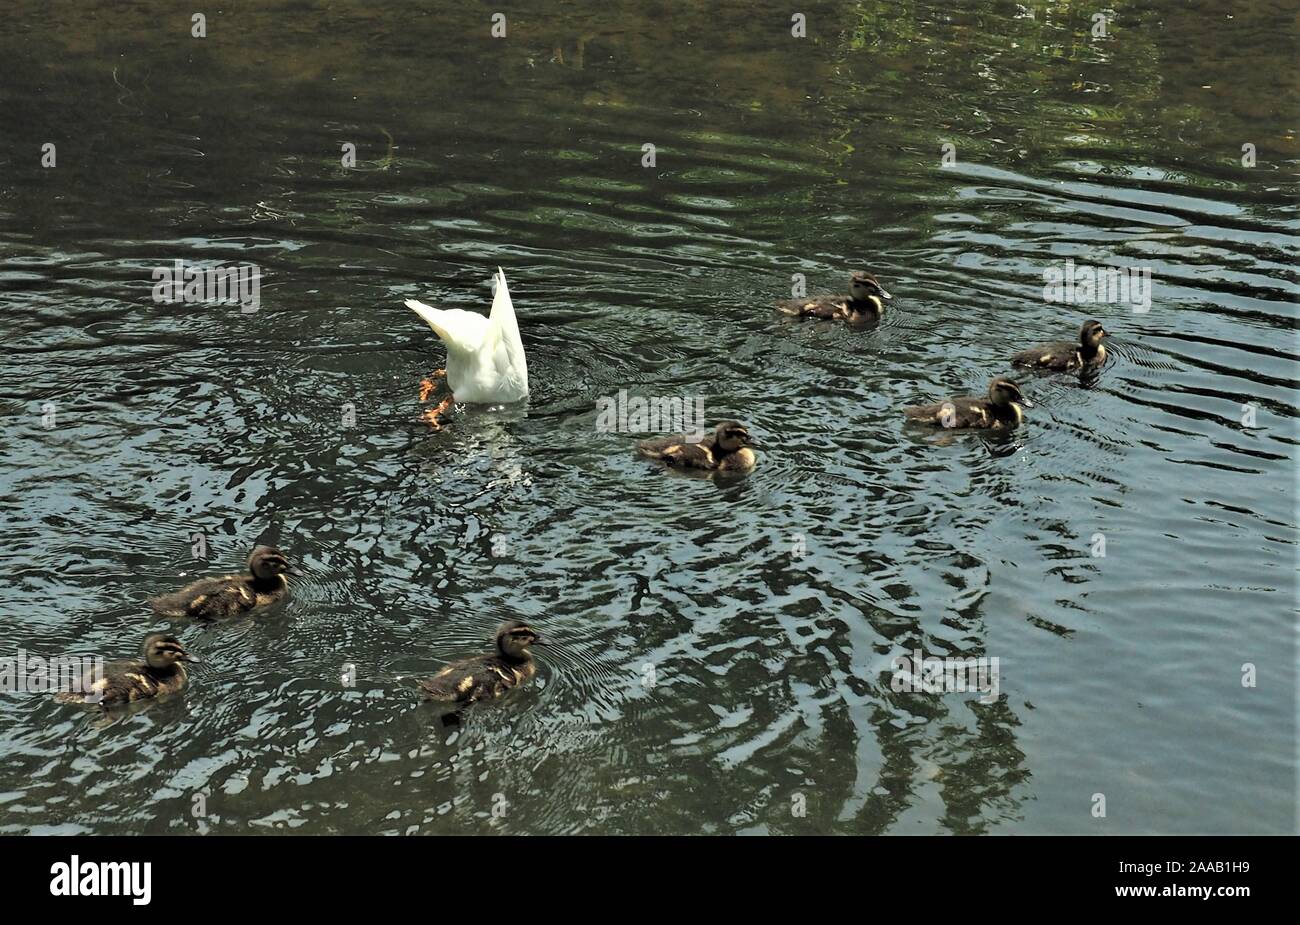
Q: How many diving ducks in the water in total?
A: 1